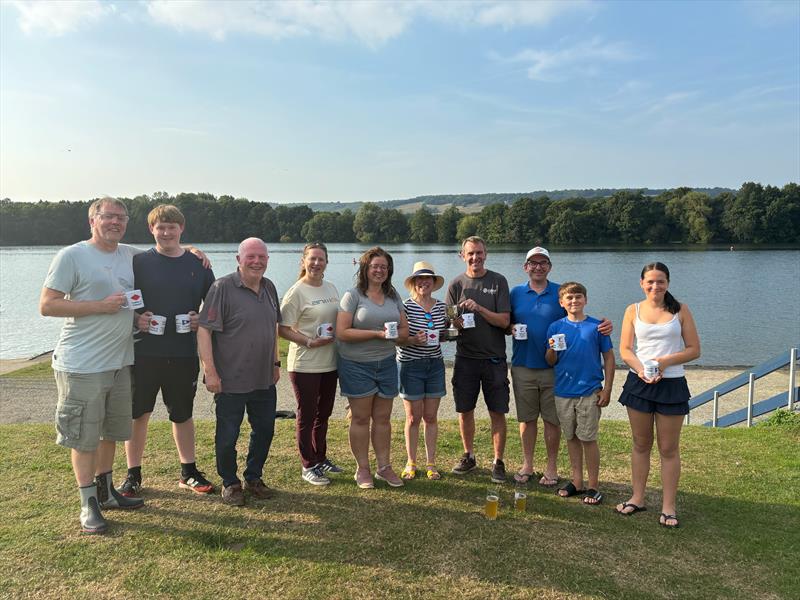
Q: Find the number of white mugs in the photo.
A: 10